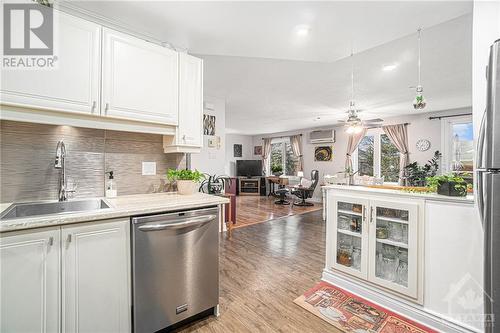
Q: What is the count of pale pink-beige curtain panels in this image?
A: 4